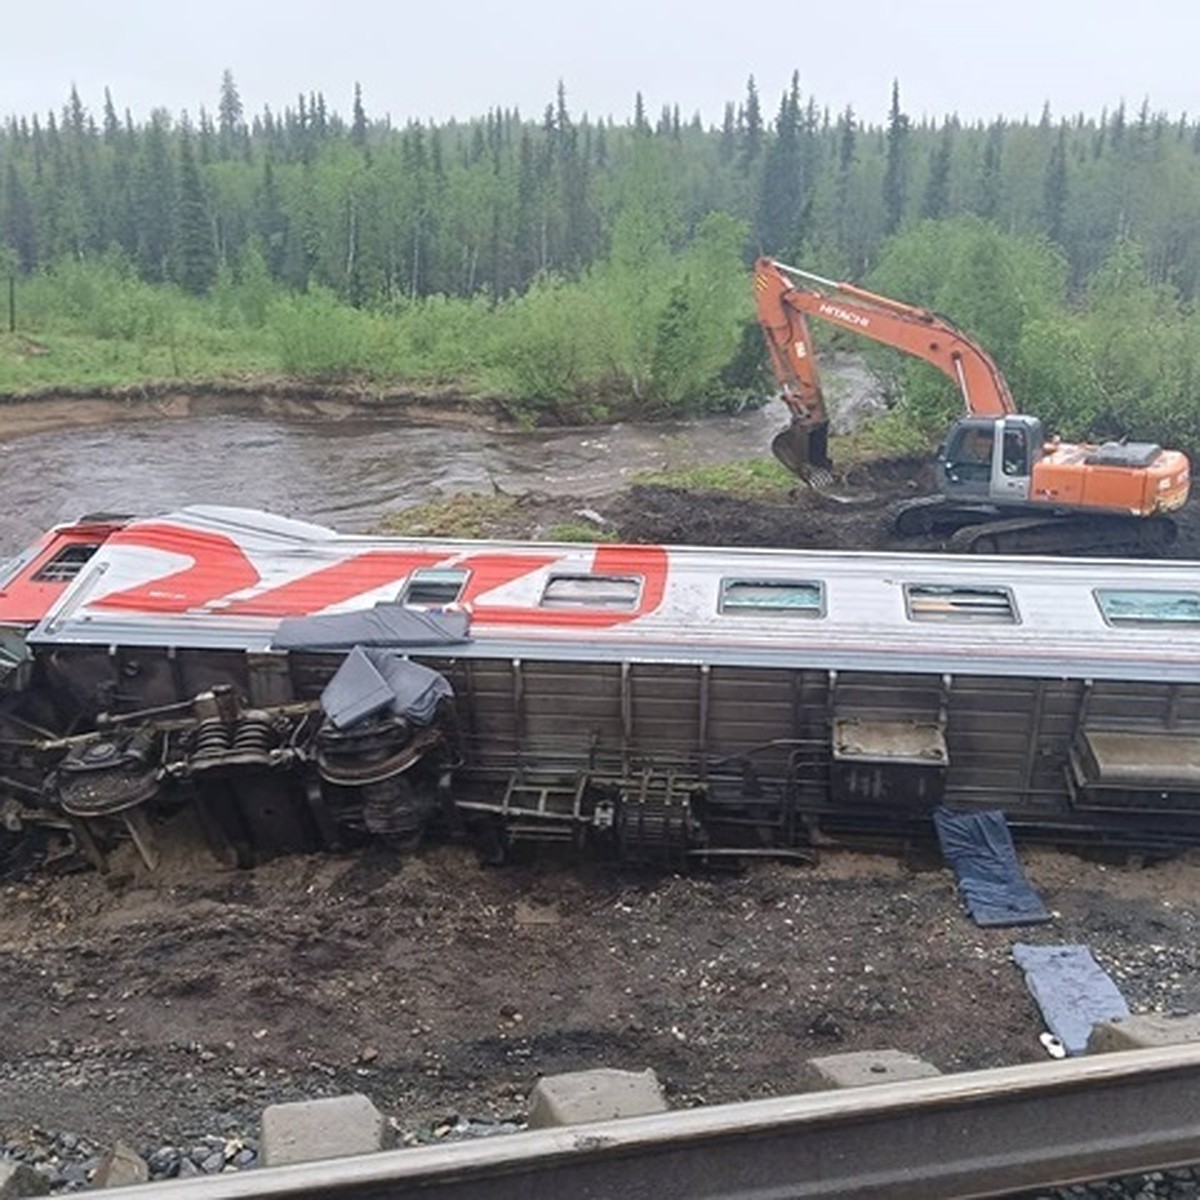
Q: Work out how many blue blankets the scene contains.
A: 2